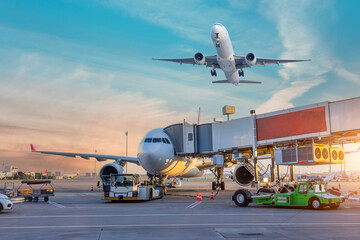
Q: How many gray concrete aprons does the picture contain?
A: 1